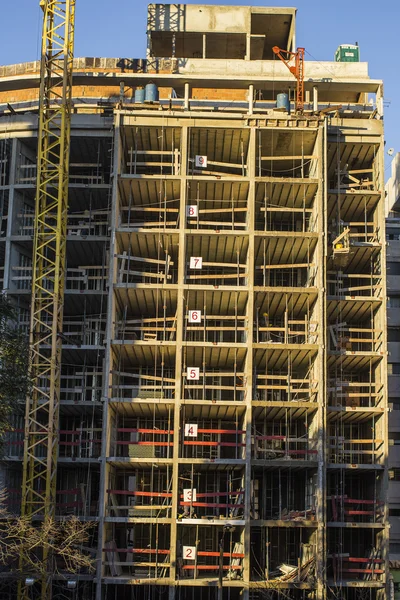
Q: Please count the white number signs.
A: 8